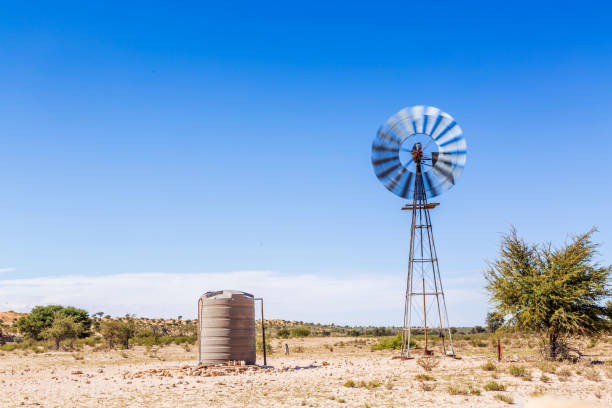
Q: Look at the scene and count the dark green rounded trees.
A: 1